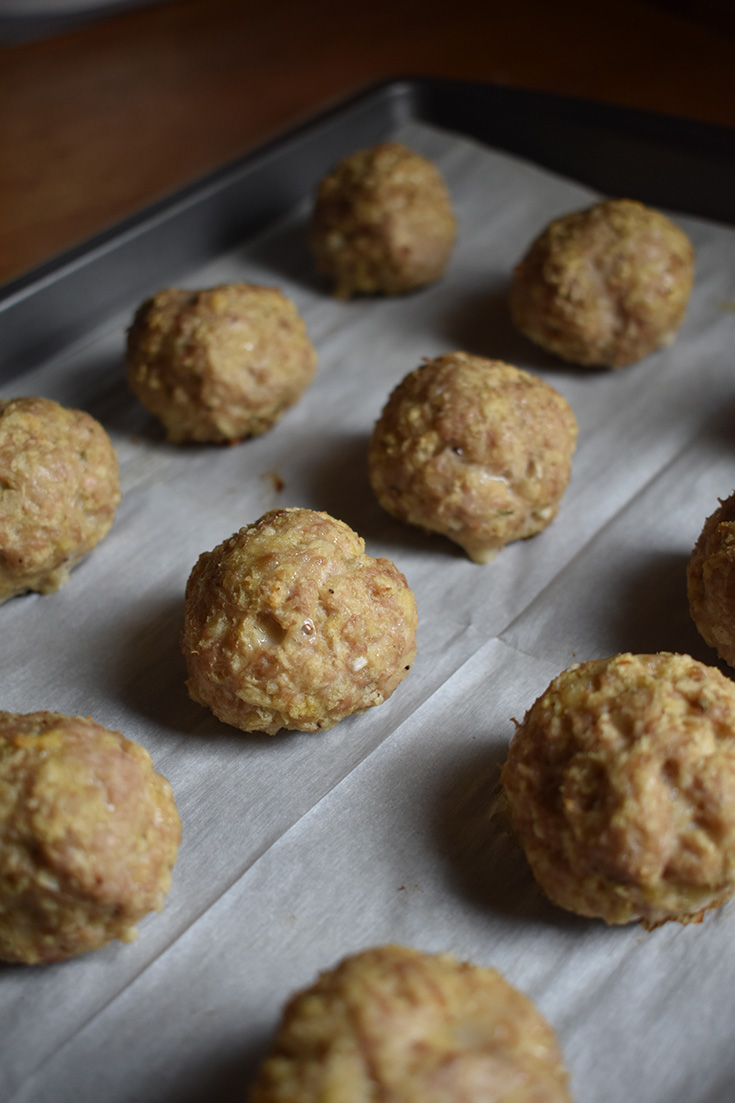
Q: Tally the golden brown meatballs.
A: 10